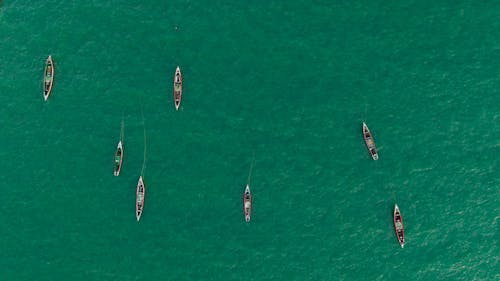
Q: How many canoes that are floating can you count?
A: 7